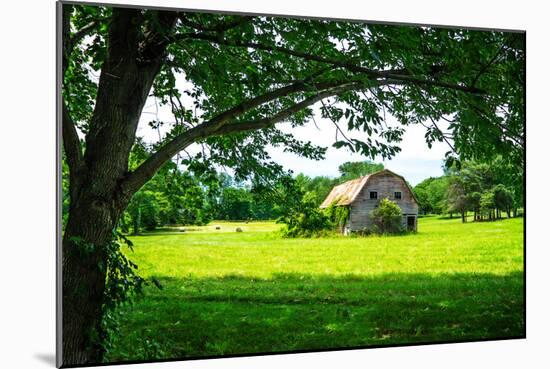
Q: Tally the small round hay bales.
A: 3